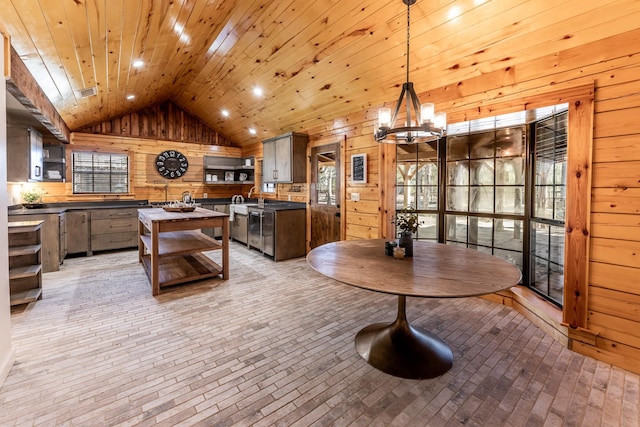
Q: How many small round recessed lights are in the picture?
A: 5